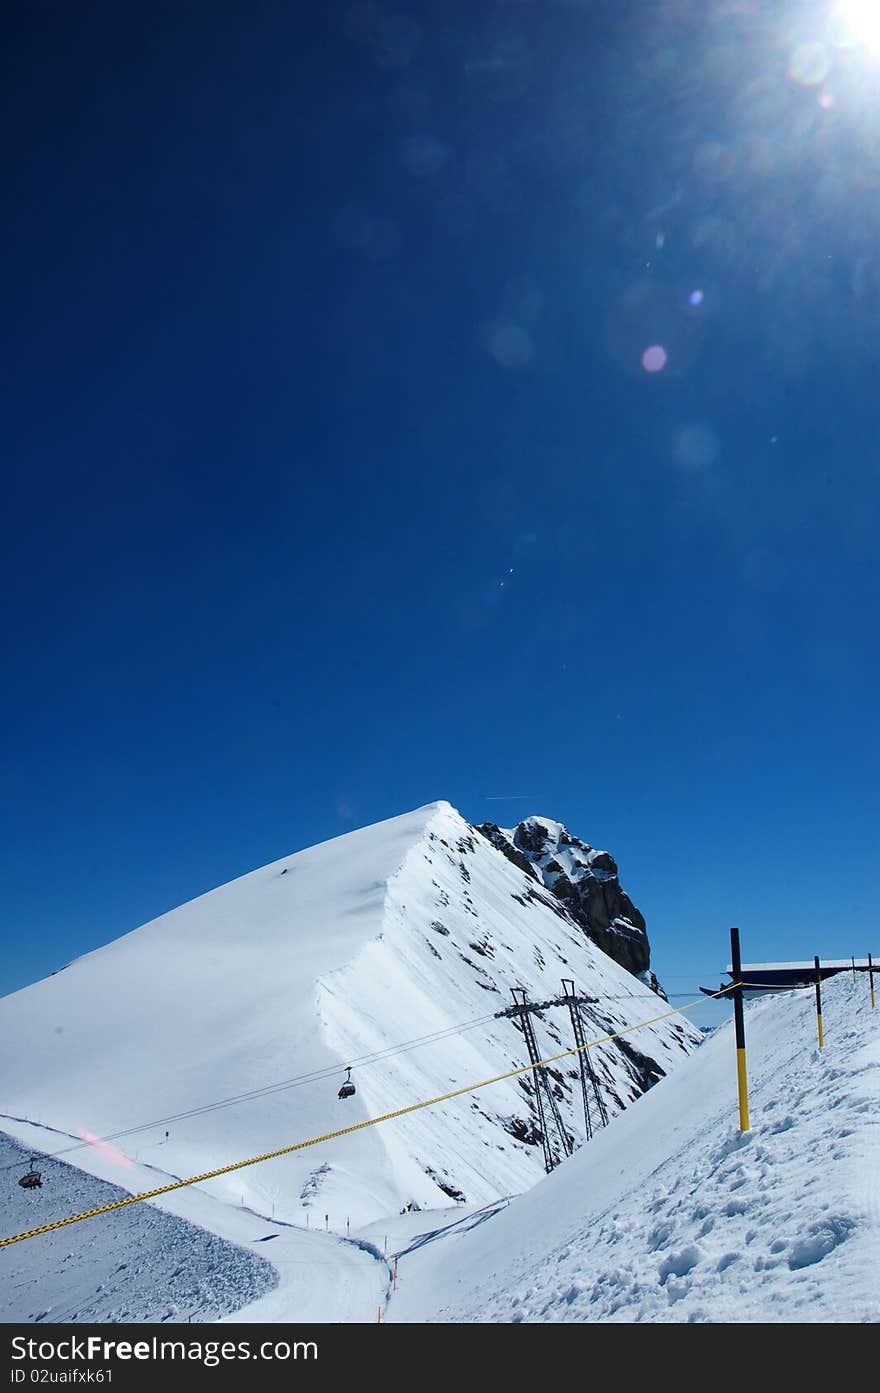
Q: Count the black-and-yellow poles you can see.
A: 4